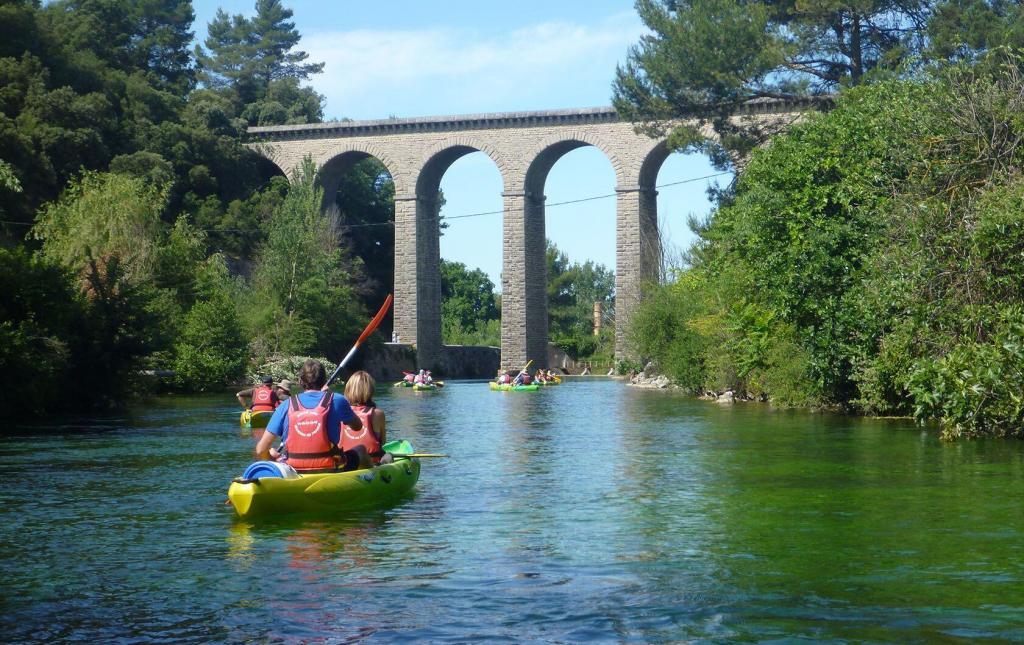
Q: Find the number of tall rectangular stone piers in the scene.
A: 3